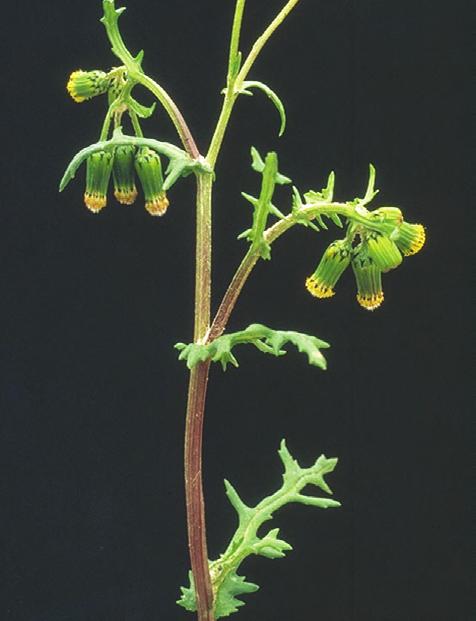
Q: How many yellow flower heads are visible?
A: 7